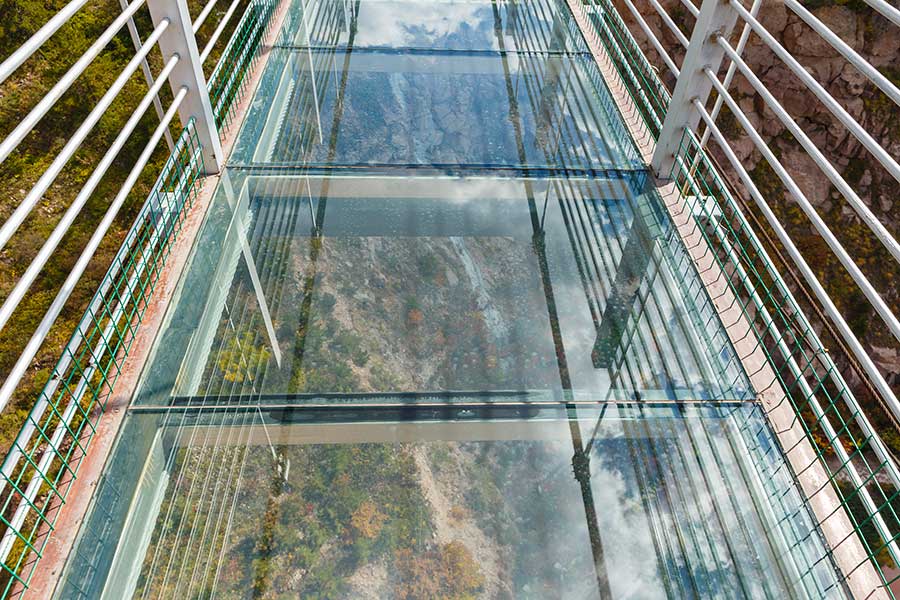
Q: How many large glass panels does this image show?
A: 4